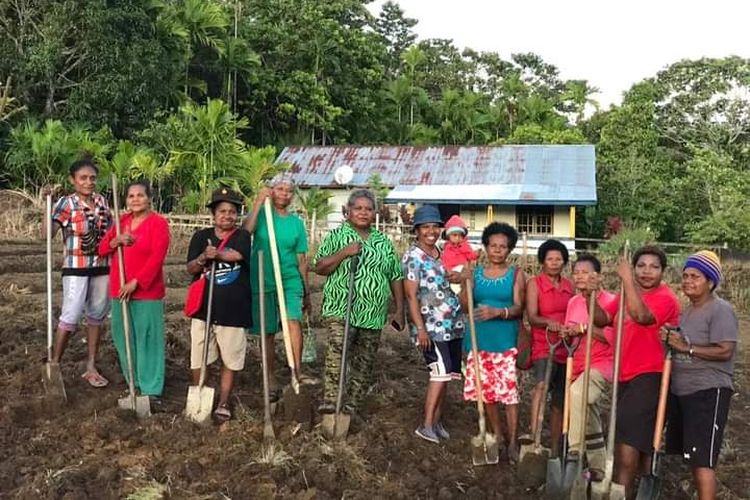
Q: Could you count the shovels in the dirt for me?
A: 12